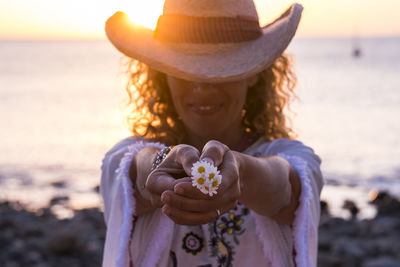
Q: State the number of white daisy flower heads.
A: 5